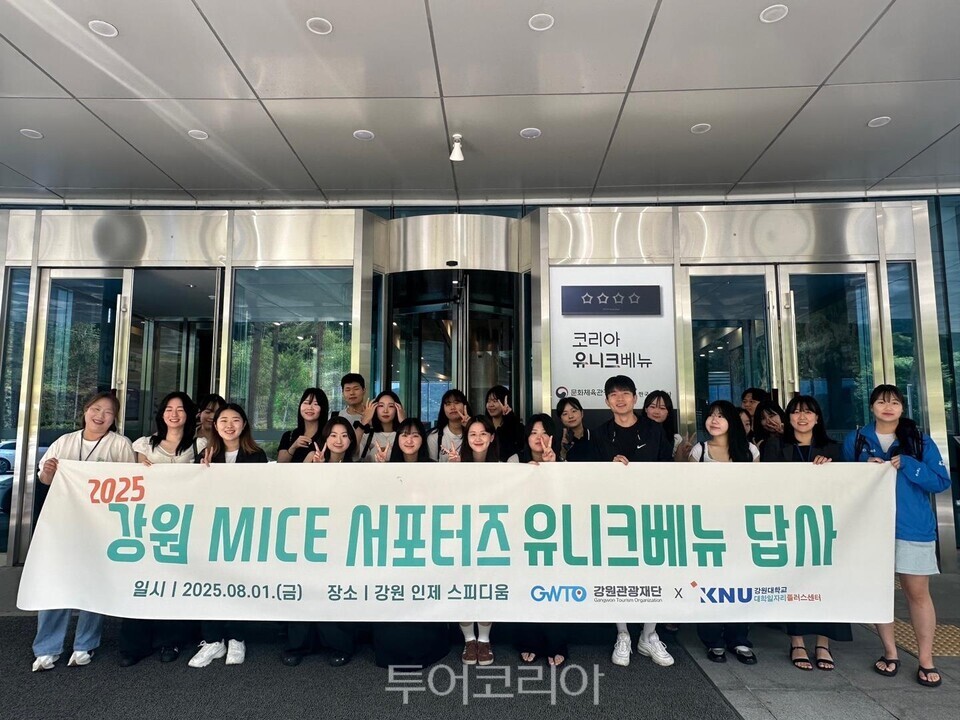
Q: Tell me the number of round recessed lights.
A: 10